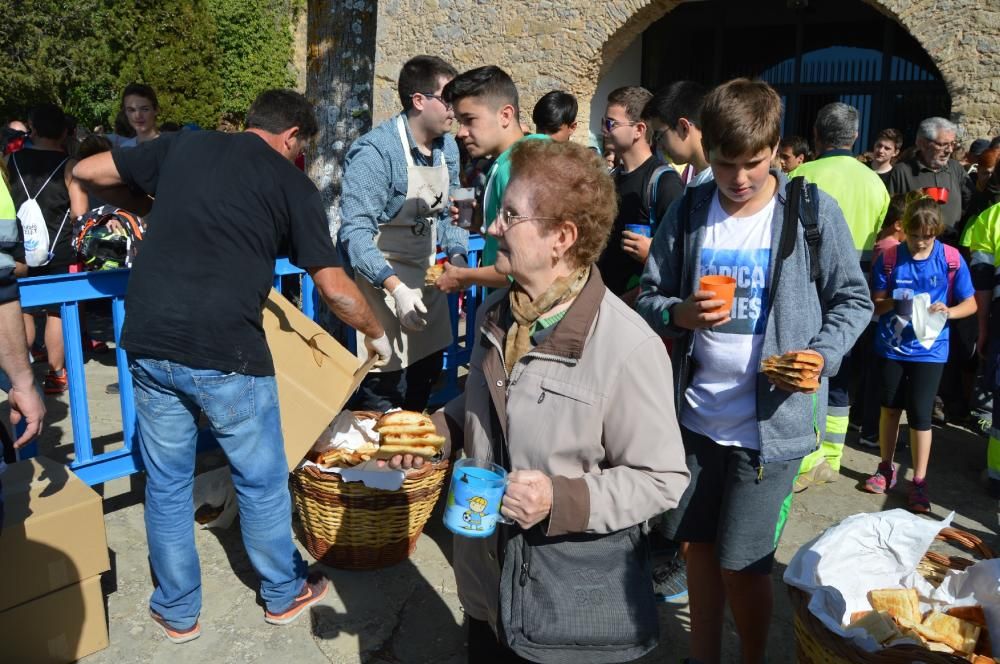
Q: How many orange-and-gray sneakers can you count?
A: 2